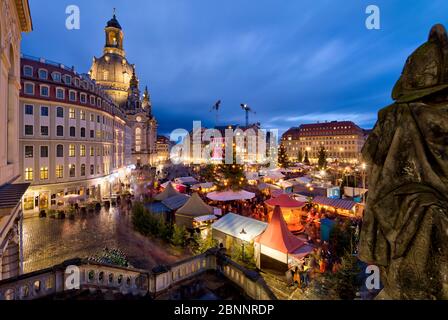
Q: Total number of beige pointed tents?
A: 2